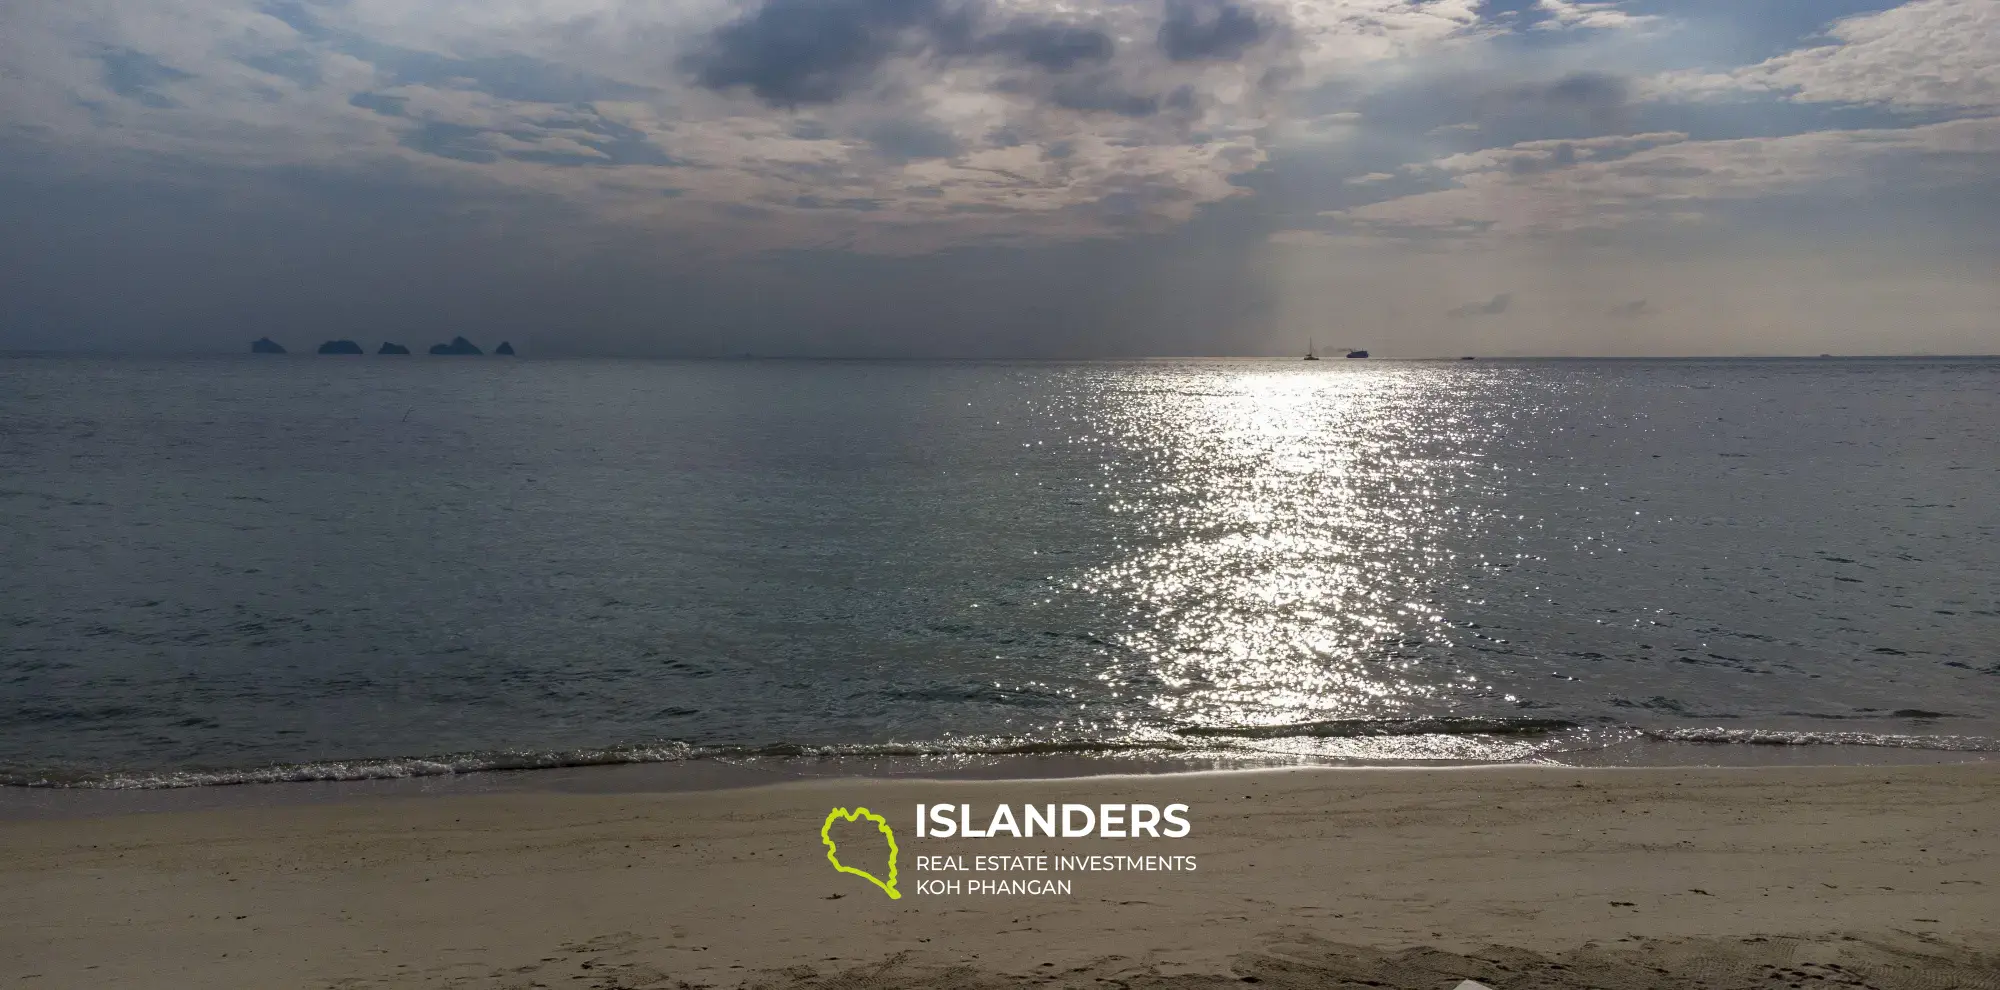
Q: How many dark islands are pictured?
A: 5